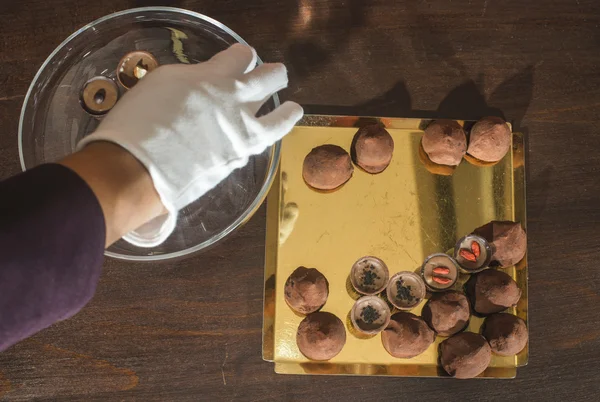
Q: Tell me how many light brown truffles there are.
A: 12